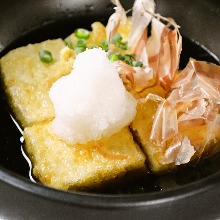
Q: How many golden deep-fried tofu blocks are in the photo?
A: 4